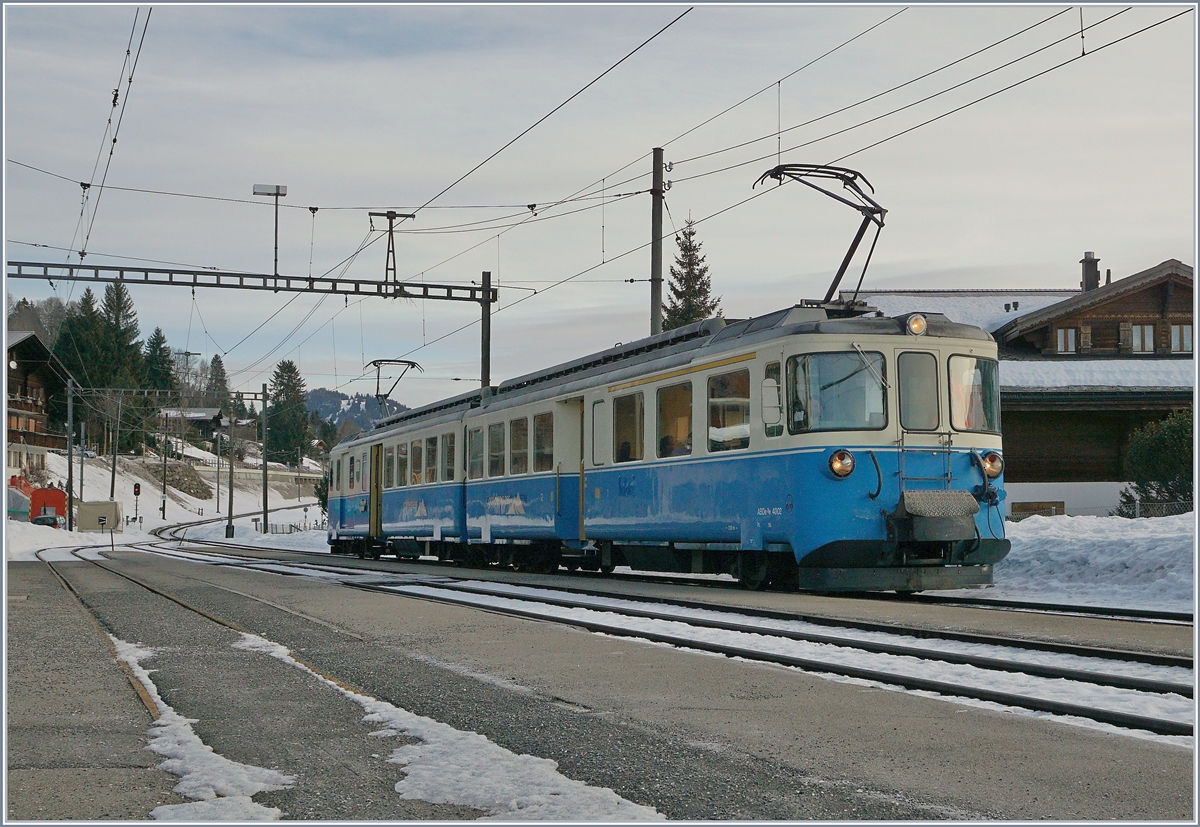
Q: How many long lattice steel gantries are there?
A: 2